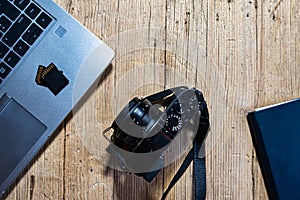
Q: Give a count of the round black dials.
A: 2